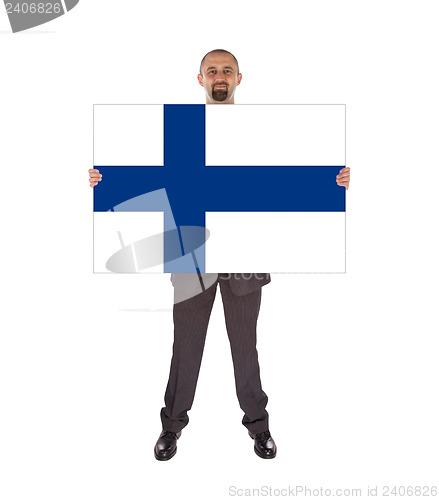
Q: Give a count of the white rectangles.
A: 4